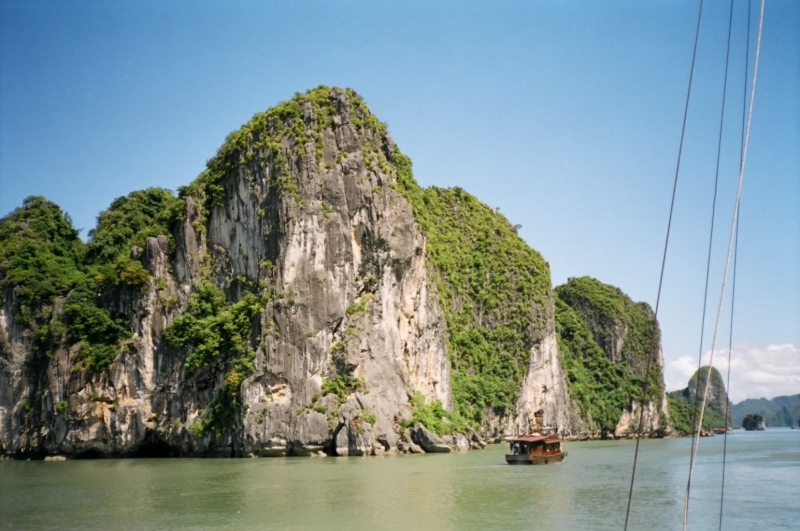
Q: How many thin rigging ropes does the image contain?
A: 4